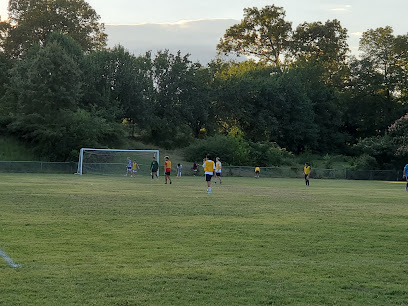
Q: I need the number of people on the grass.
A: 11